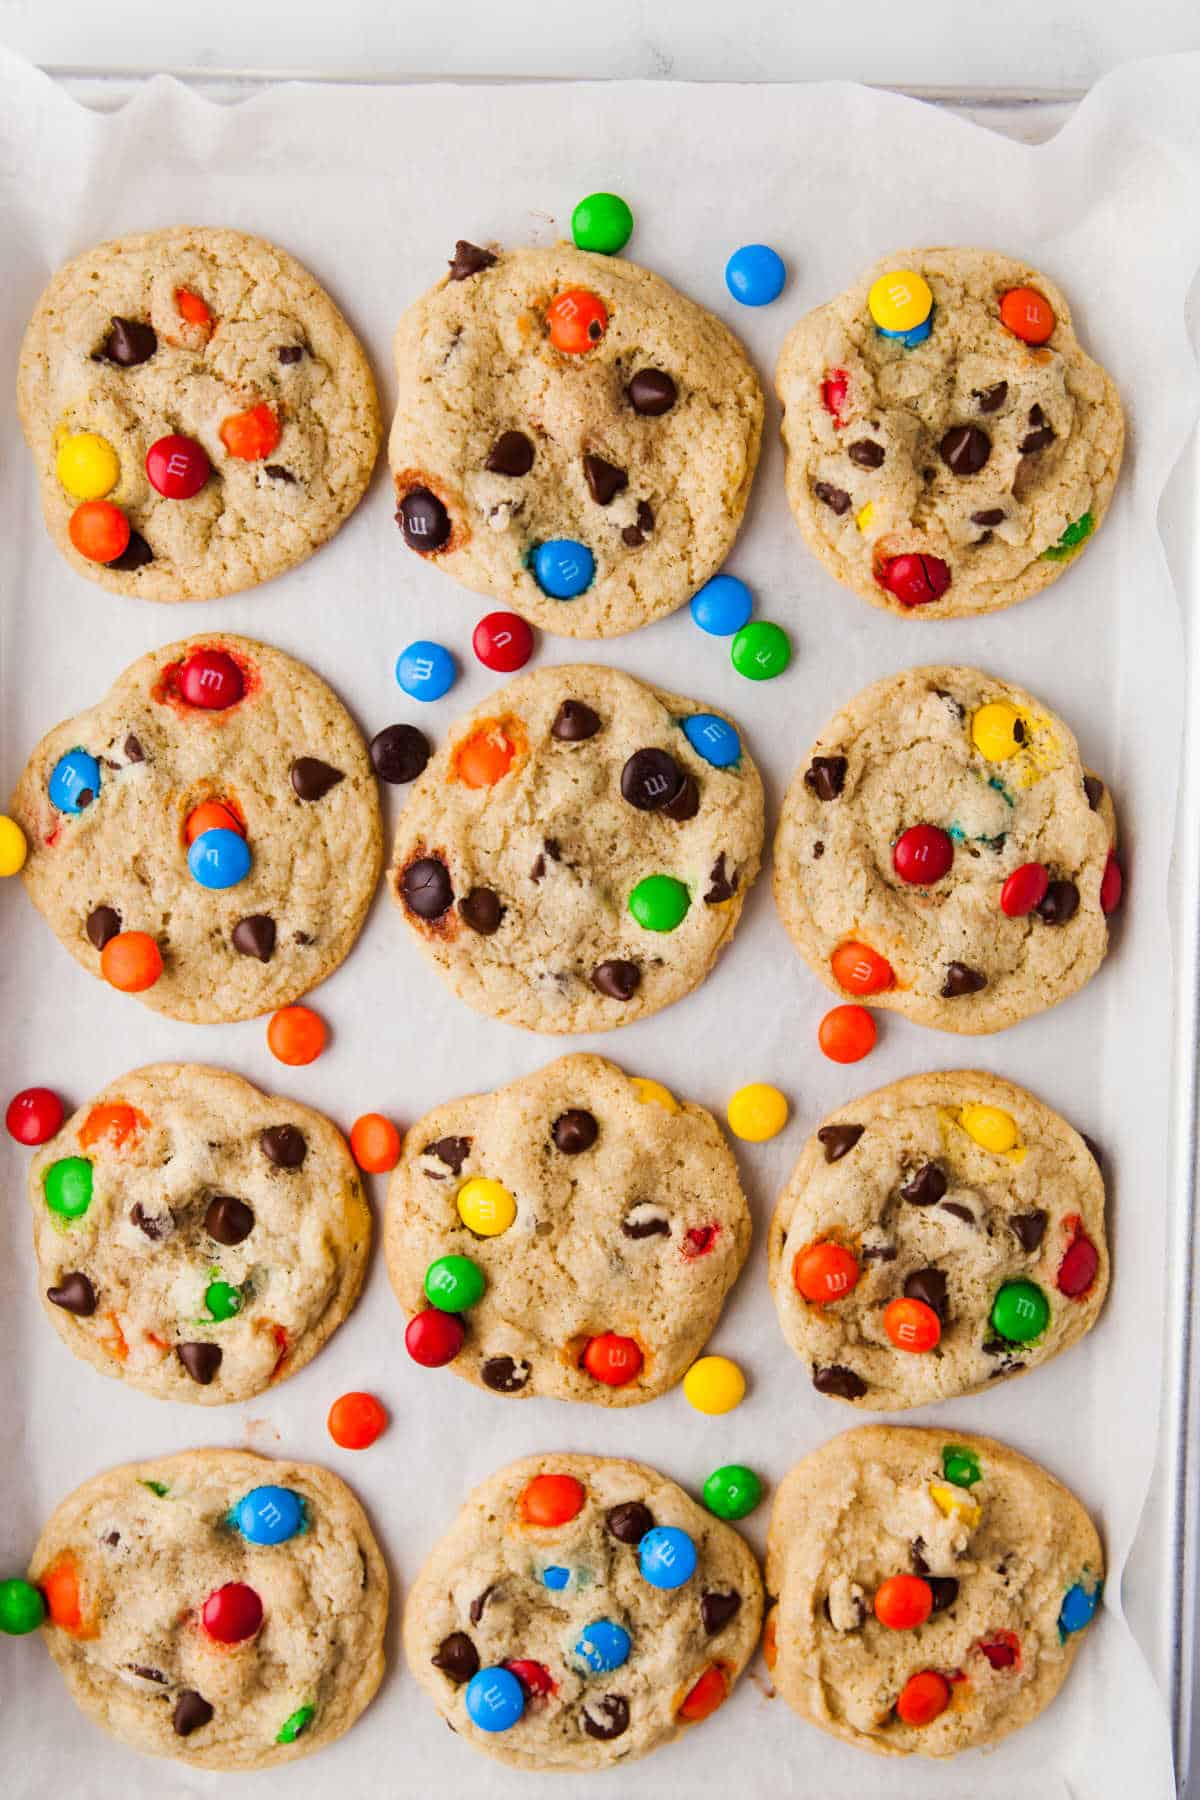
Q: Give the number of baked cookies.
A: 12